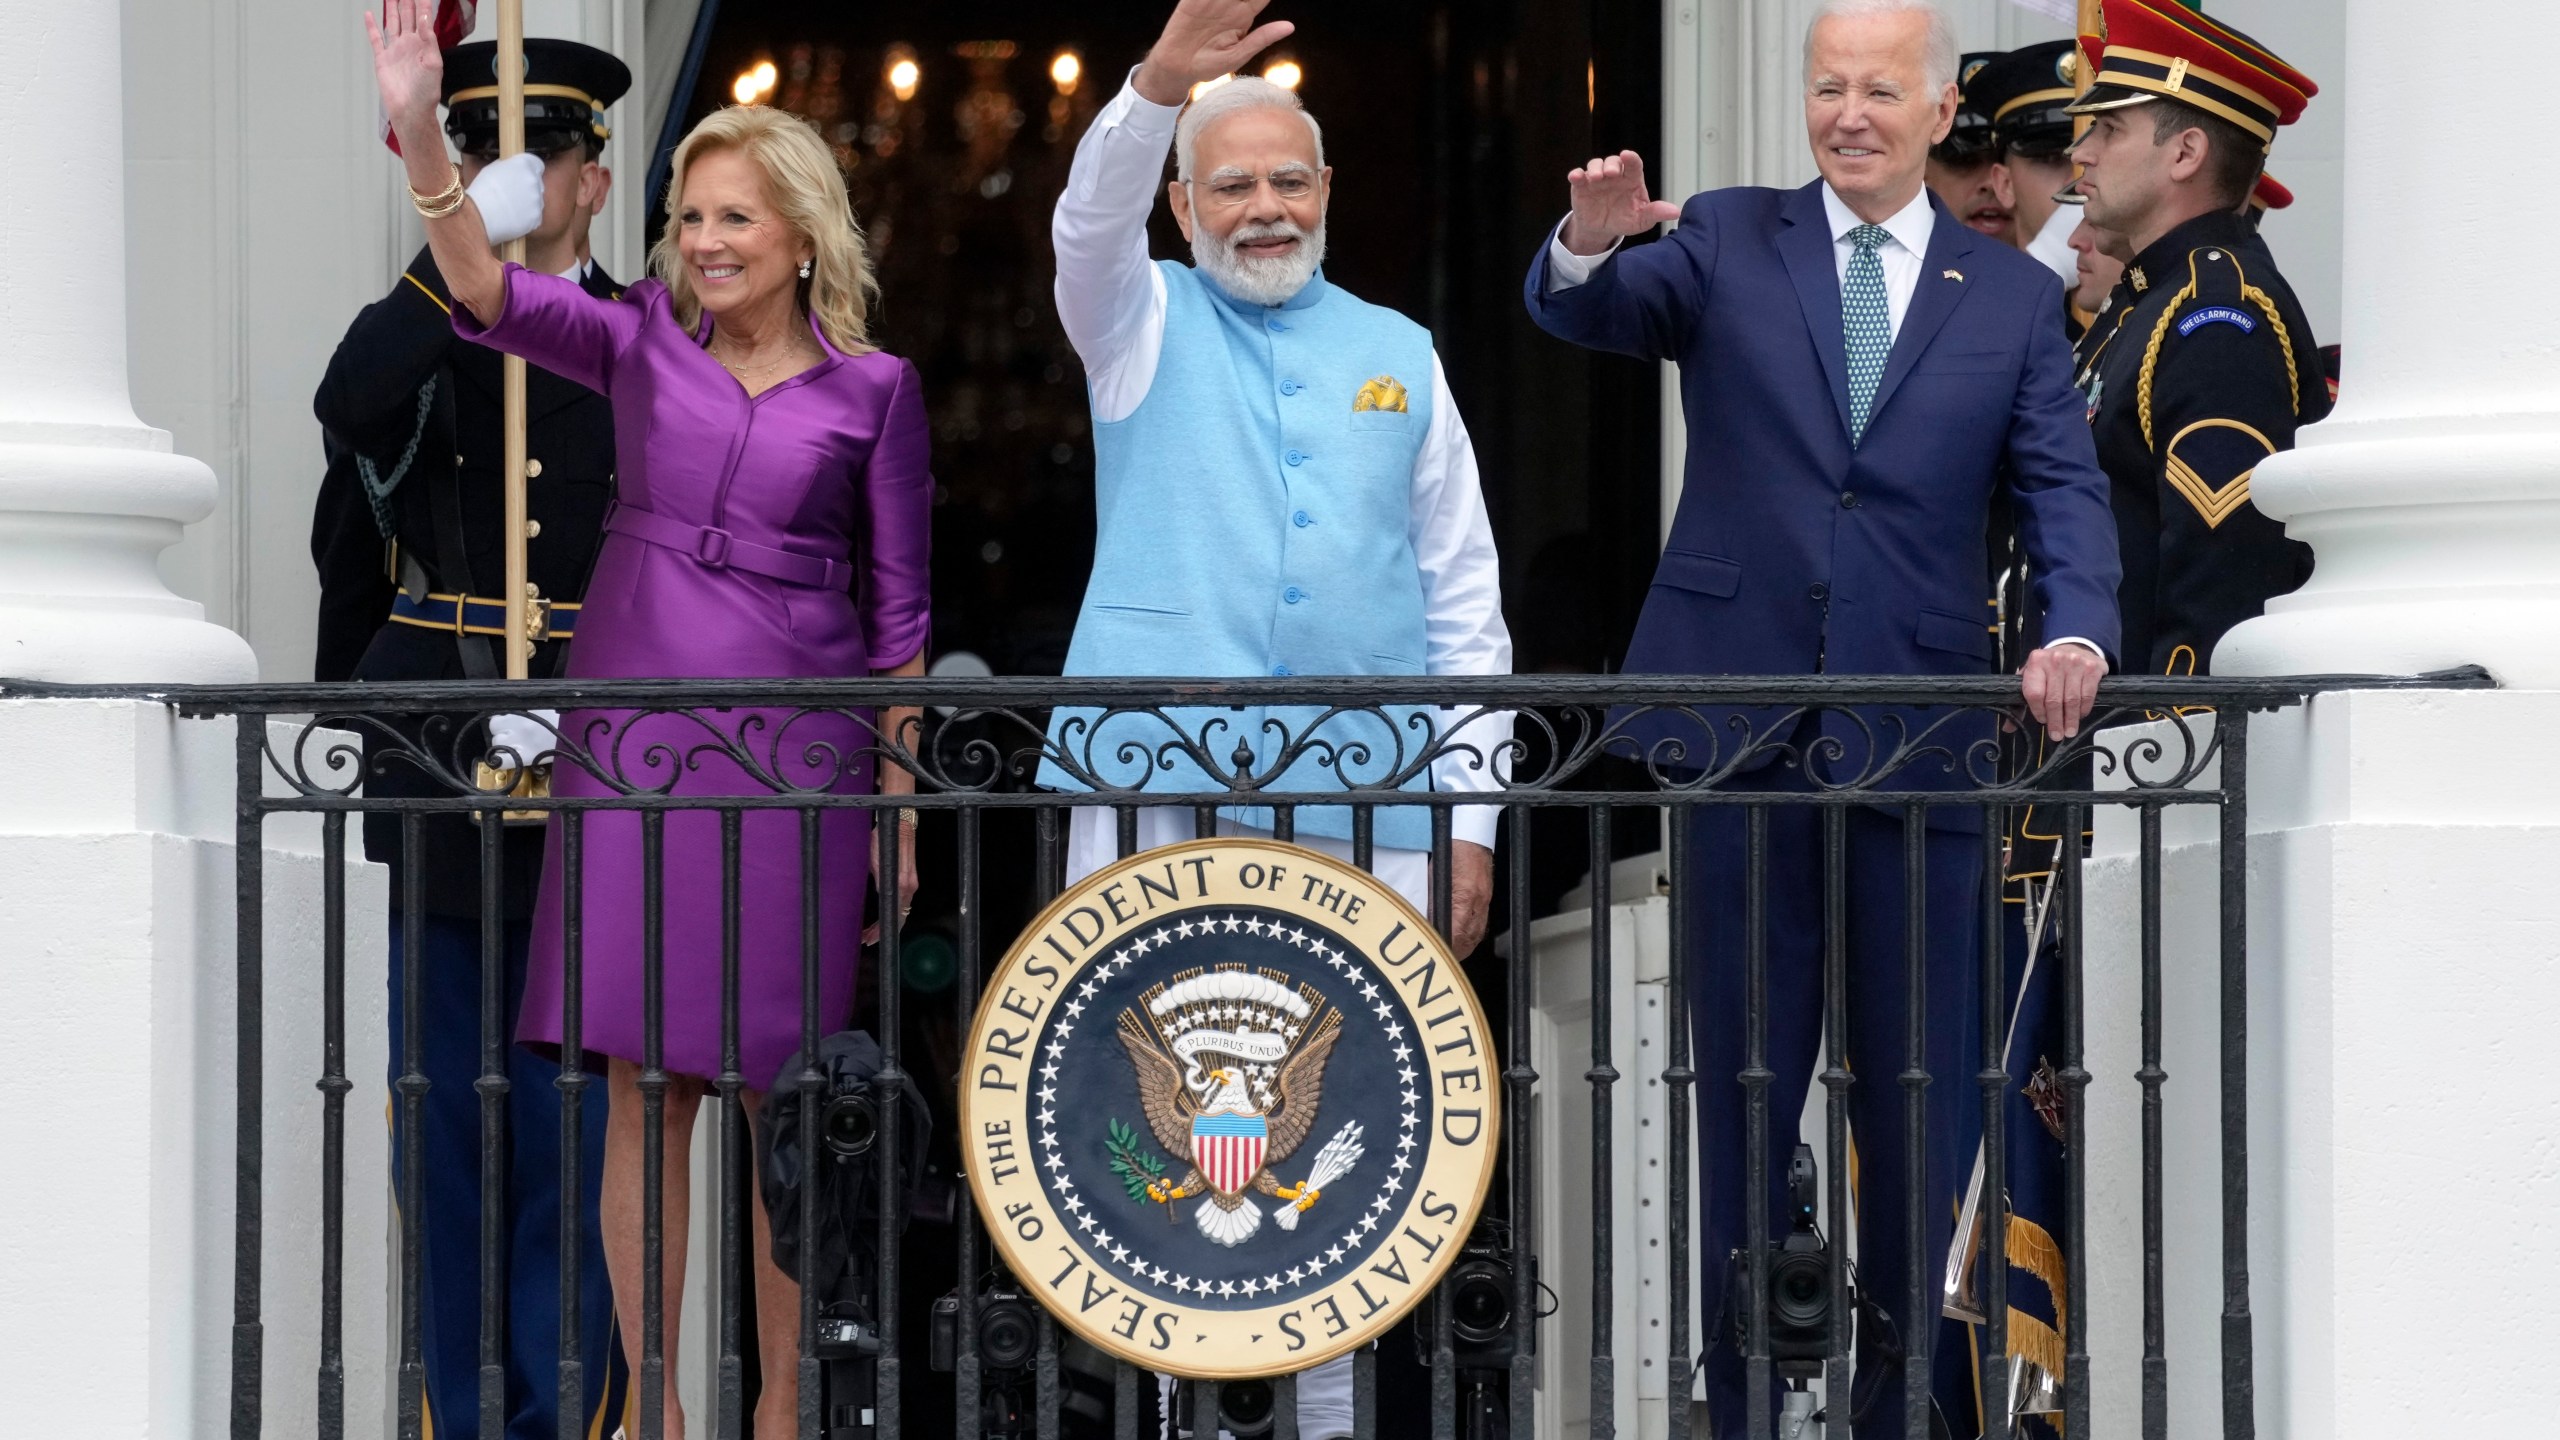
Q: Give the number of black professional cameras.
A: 5